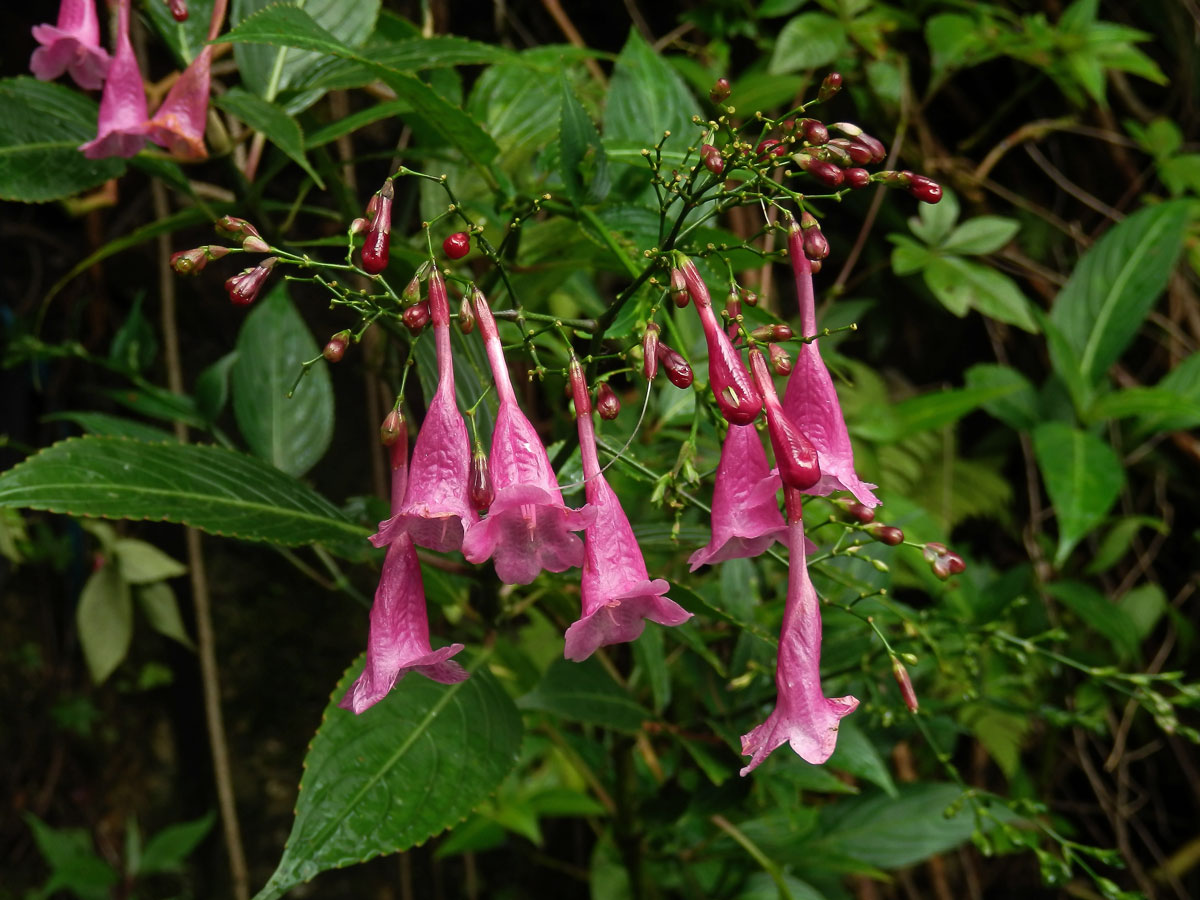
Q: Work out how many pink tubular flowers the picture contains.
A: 10